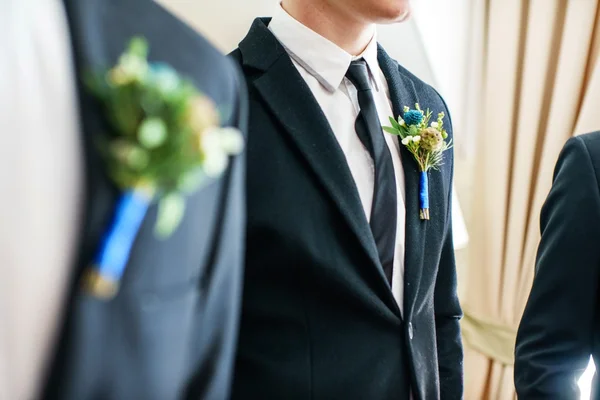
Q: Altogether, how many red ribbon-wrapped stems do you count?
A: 0